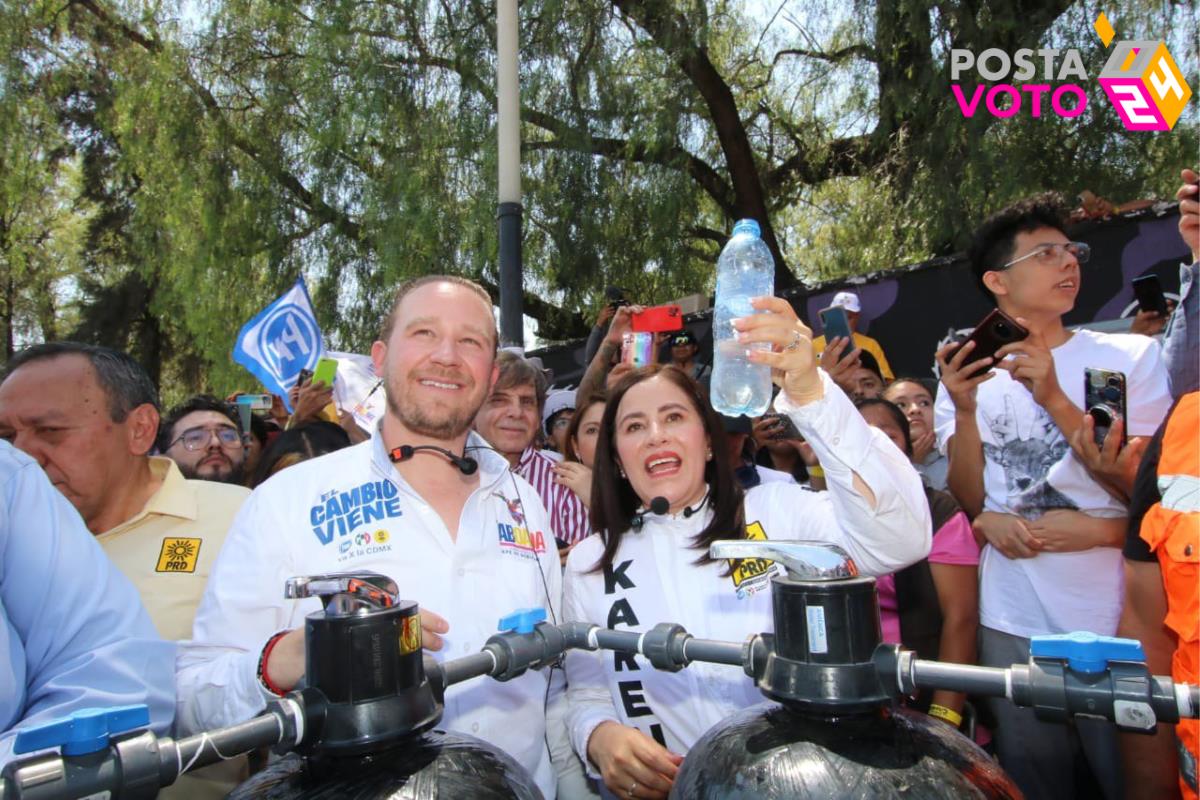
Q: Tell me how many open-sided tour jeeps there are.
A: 0